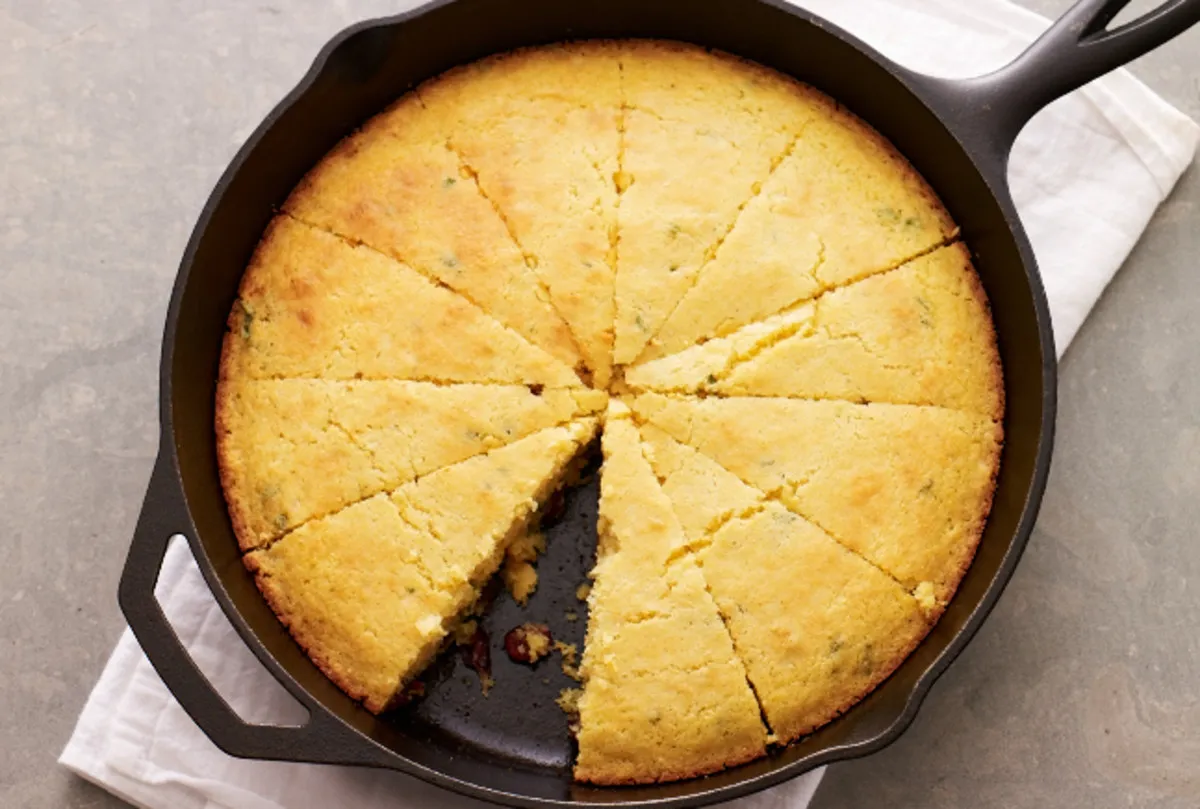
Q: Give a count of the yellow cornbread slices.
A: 11